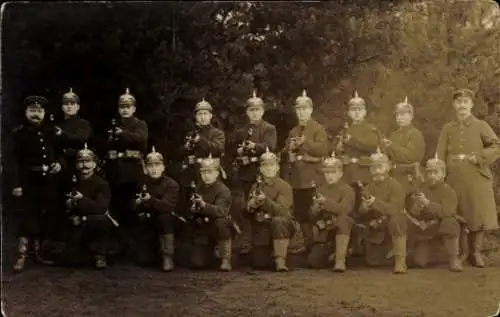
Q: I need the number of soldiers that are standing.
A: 9